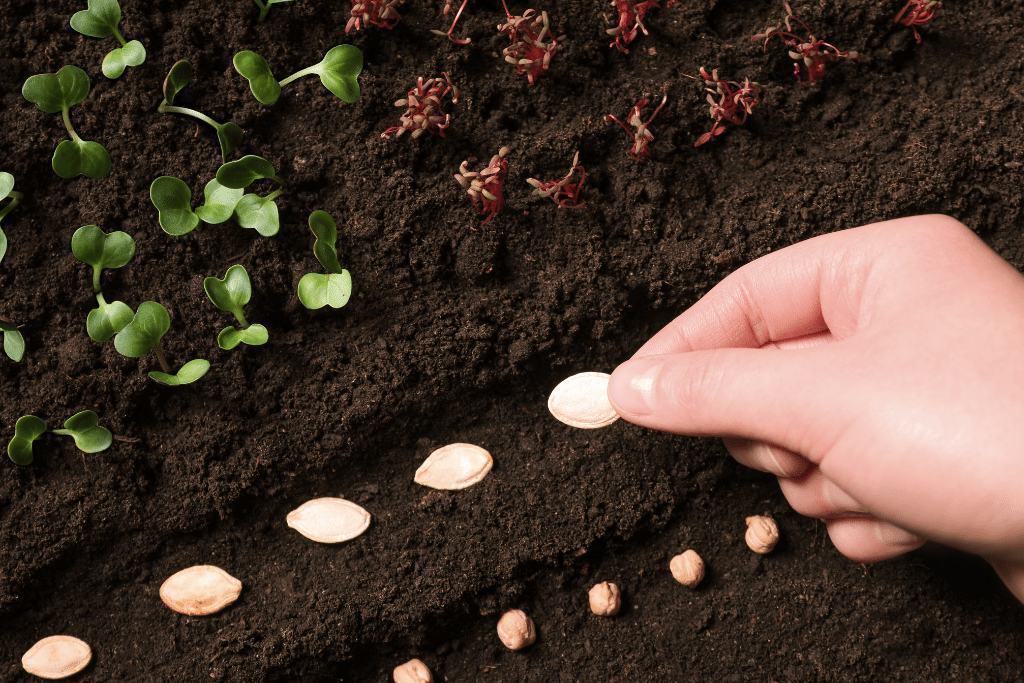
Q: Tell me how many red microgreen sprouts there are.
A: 11